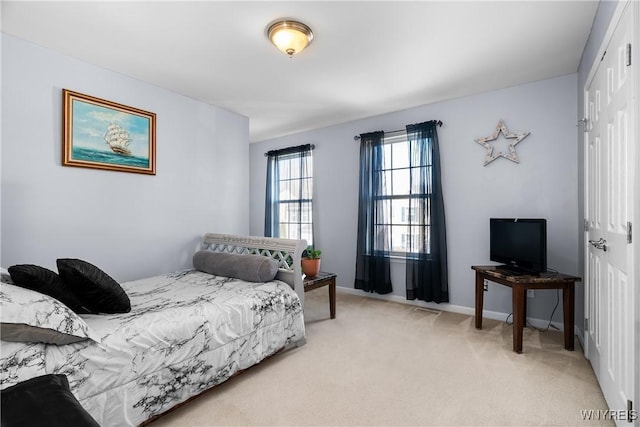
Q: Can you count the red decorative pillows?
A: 0